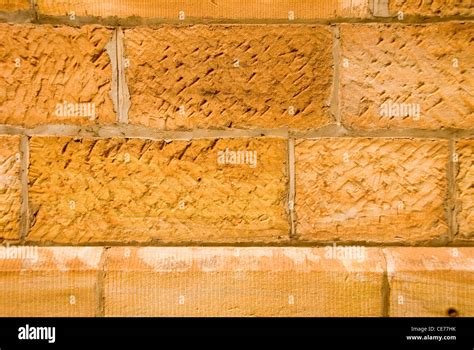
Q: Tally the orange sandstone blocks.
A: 13